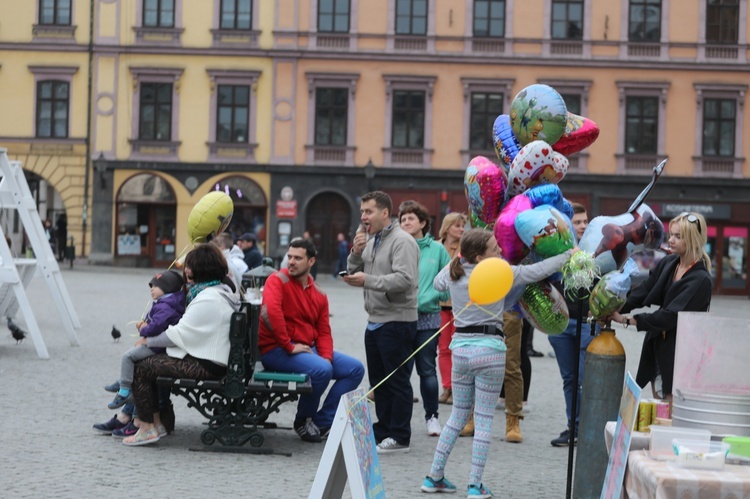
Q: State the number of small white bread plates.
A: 0